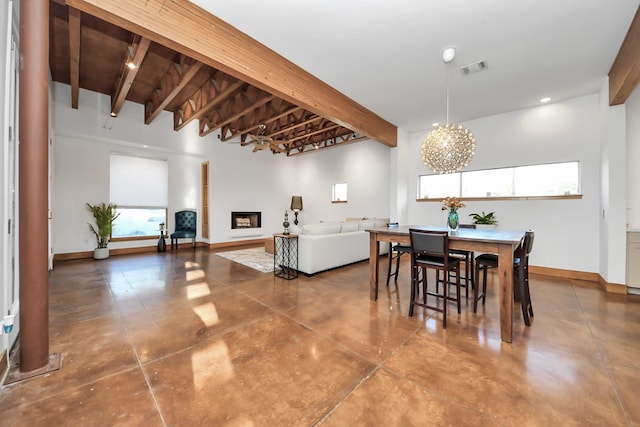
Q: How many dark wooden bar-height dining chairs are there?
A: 4